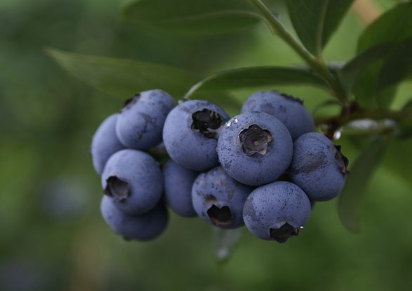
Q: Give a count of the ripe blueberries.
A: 11